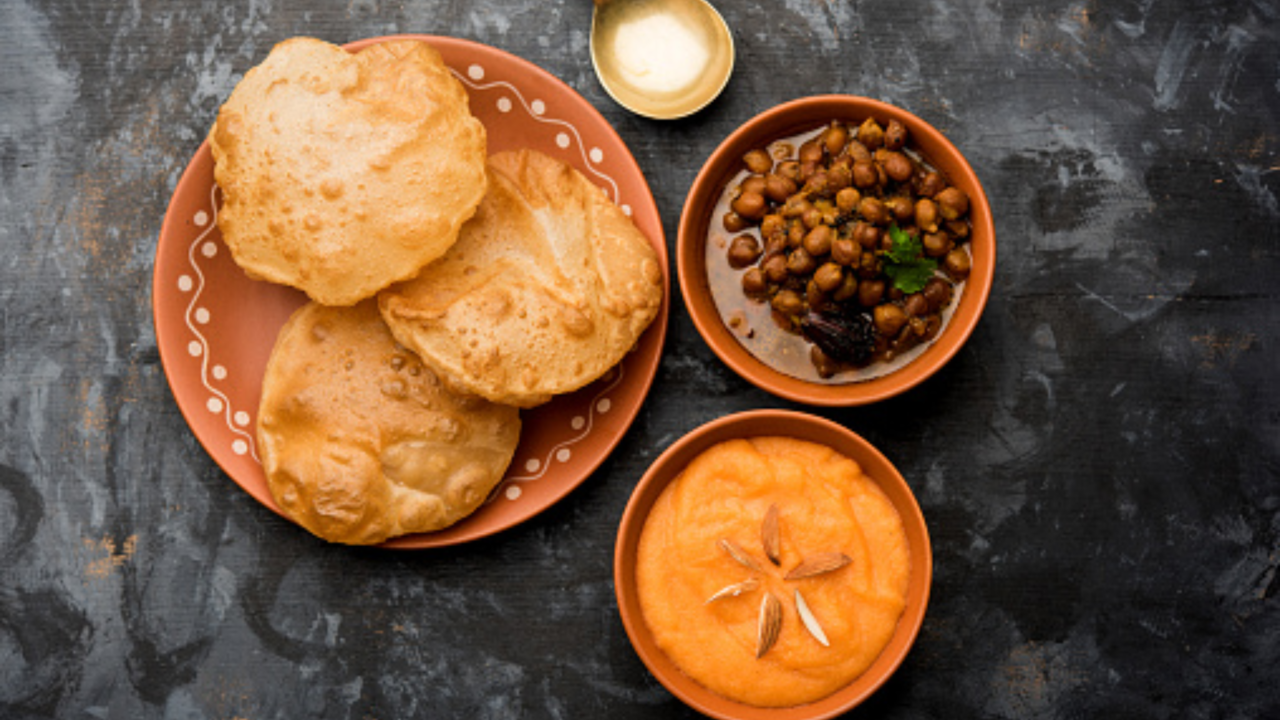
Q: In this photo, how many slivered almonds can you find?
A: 6